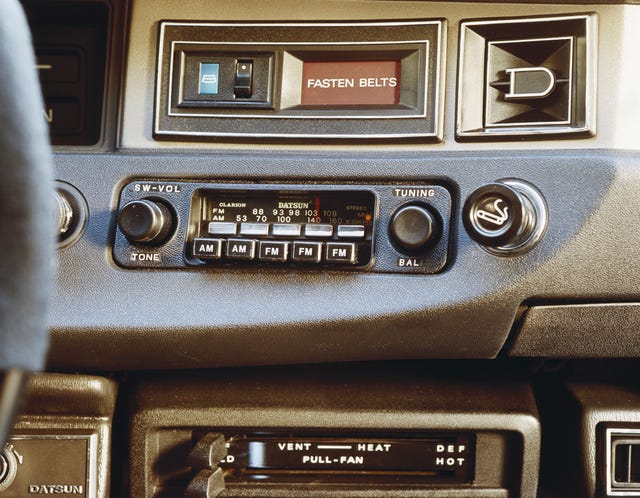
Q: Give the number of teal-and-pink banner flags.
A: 0